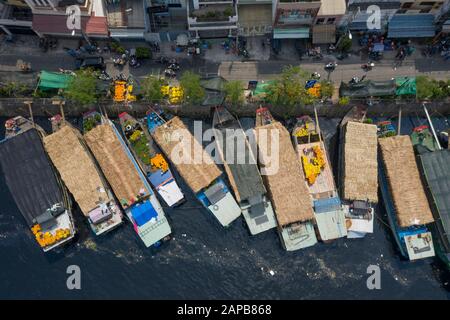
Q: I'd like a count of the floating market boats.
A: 11